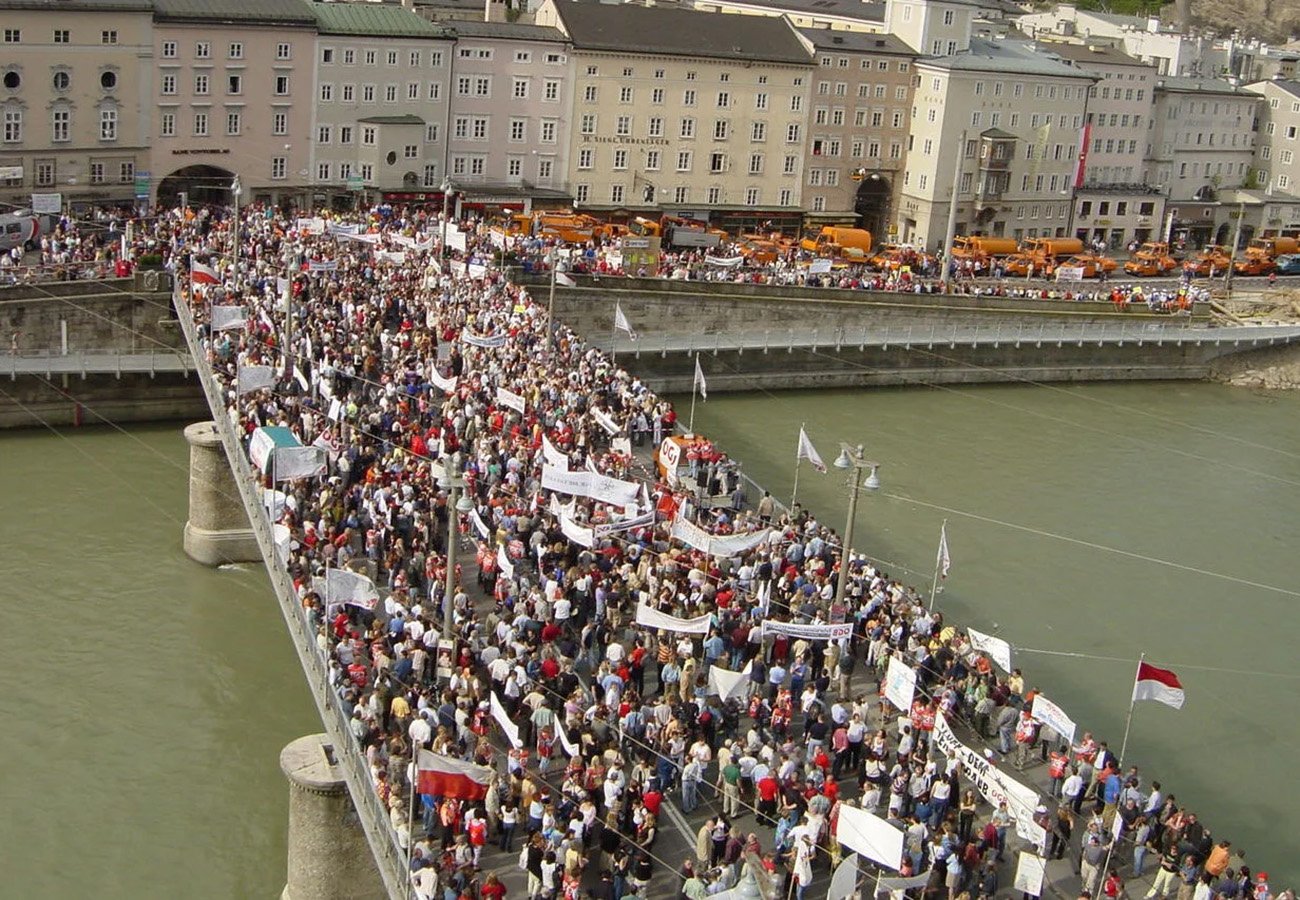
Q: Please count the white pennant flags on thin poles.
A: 4